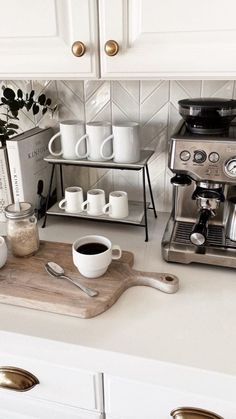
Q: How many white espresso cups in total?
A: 3